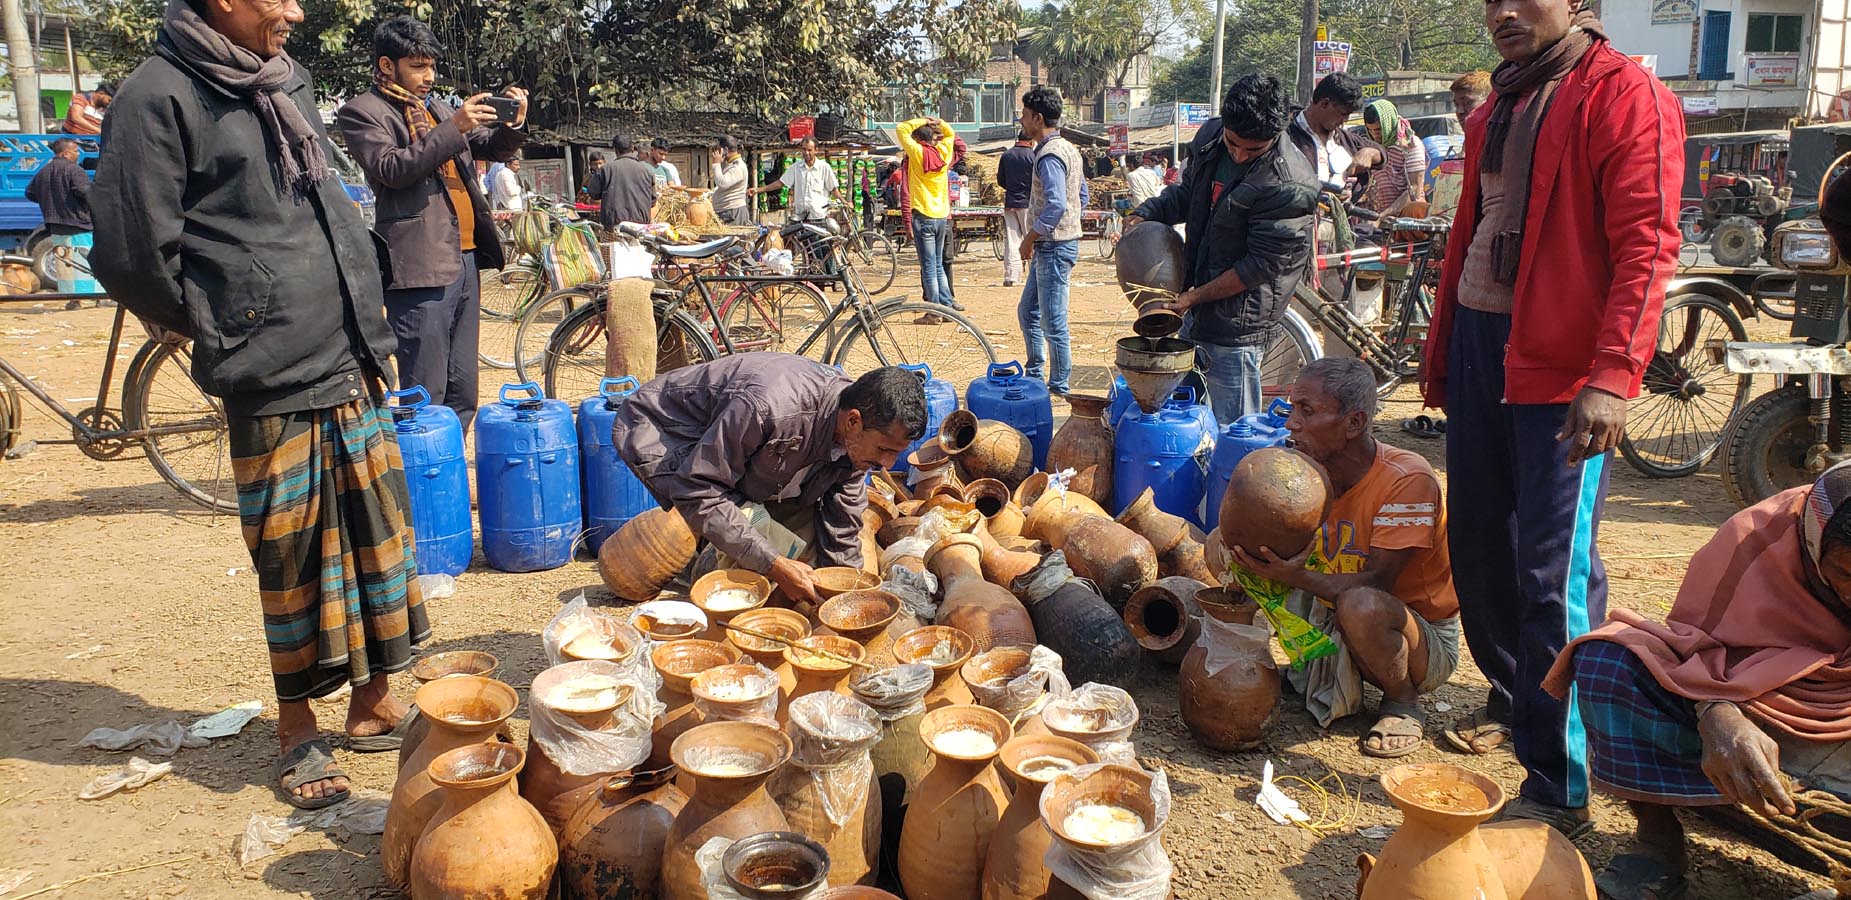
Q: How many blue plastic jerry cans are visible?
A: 8